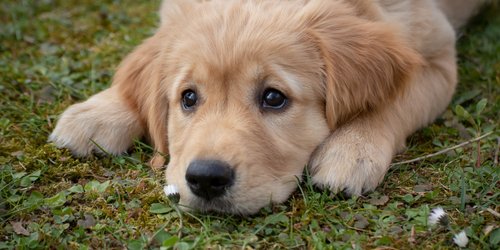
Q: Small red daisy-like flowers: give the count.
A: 0